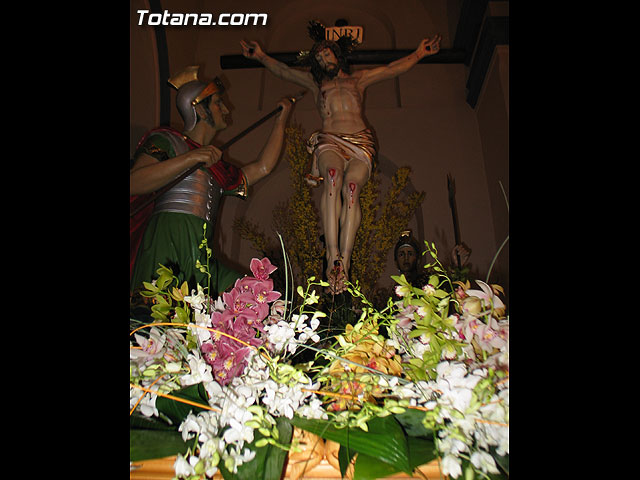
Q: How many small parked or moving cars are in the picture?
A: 0